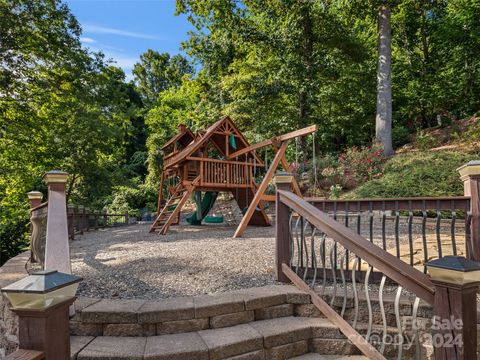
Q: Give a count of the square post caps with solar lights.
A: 6